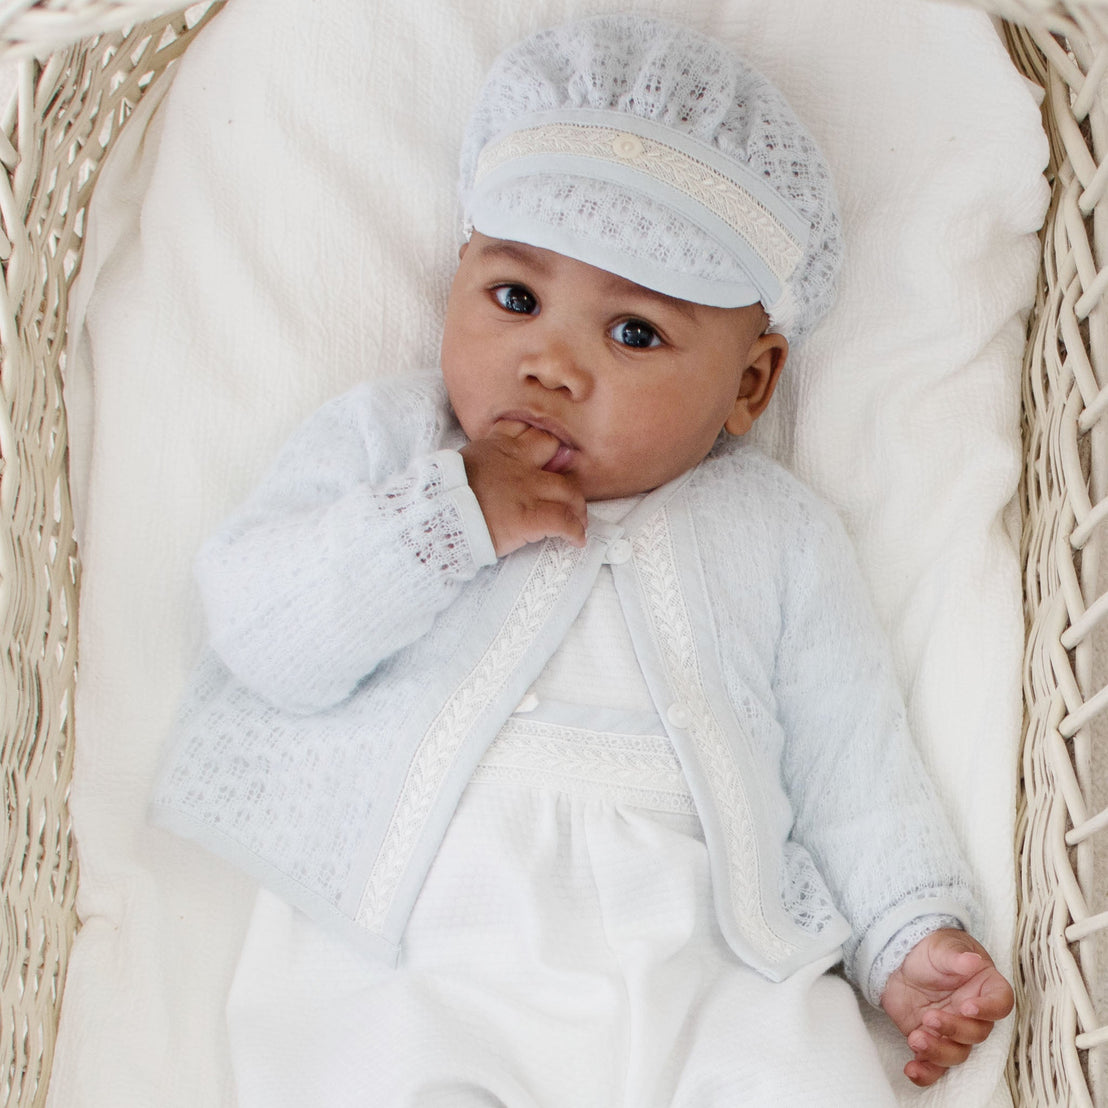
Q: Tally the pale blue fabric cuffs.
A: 2